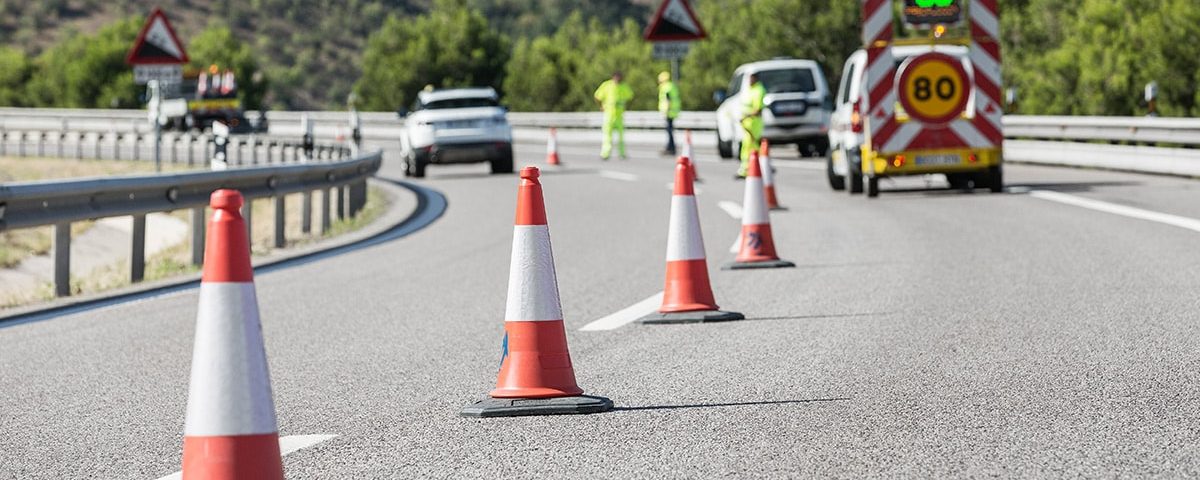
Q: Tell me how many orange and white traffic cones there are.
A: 7